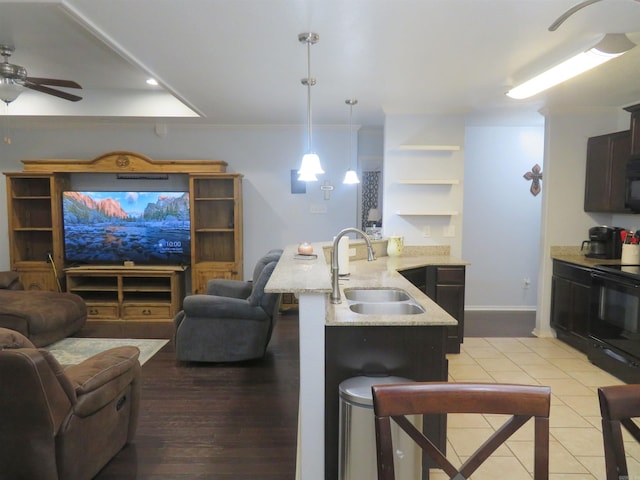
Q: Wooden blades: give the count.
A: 2